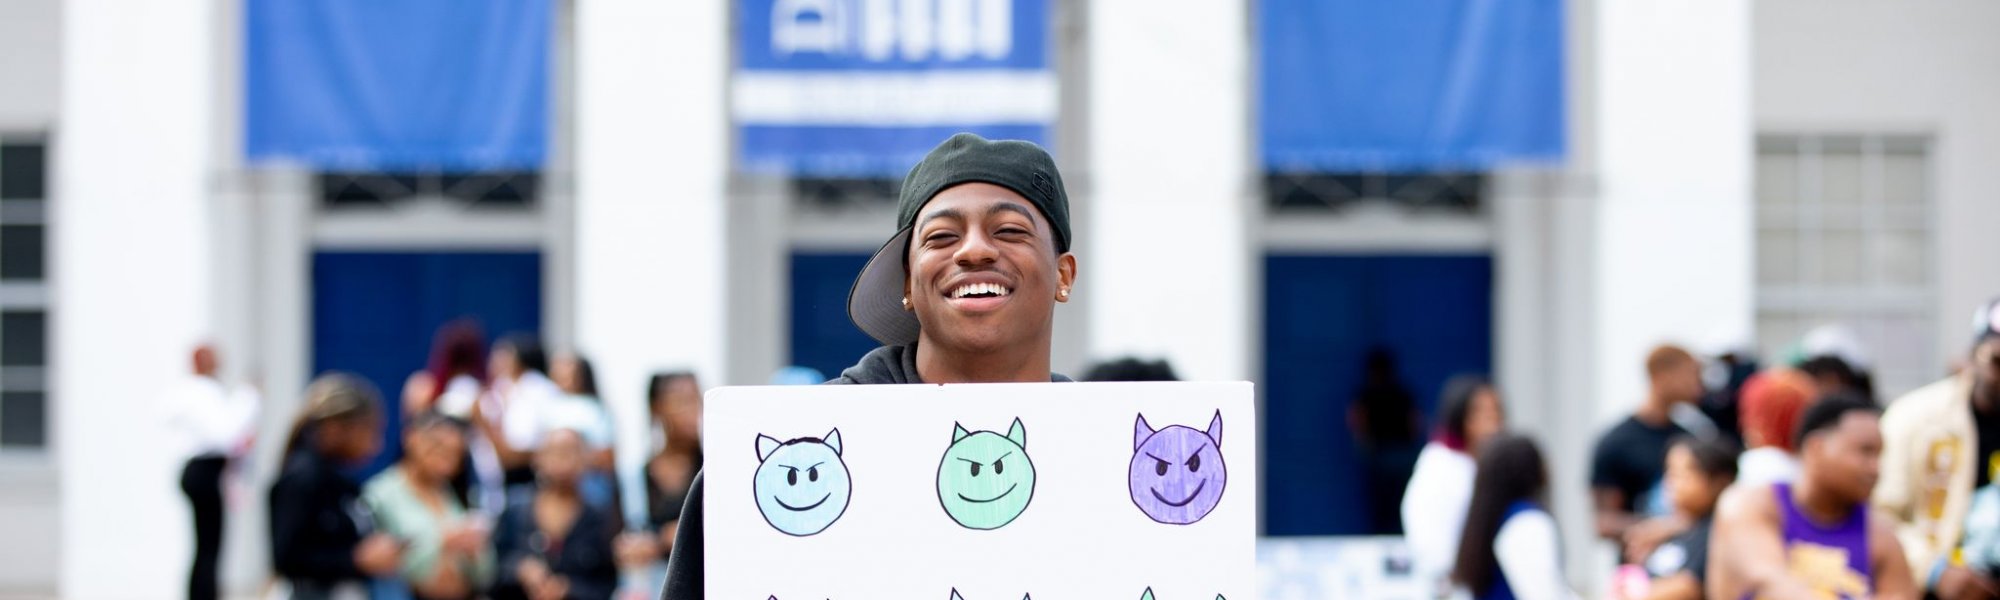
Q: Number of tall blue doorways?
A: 3